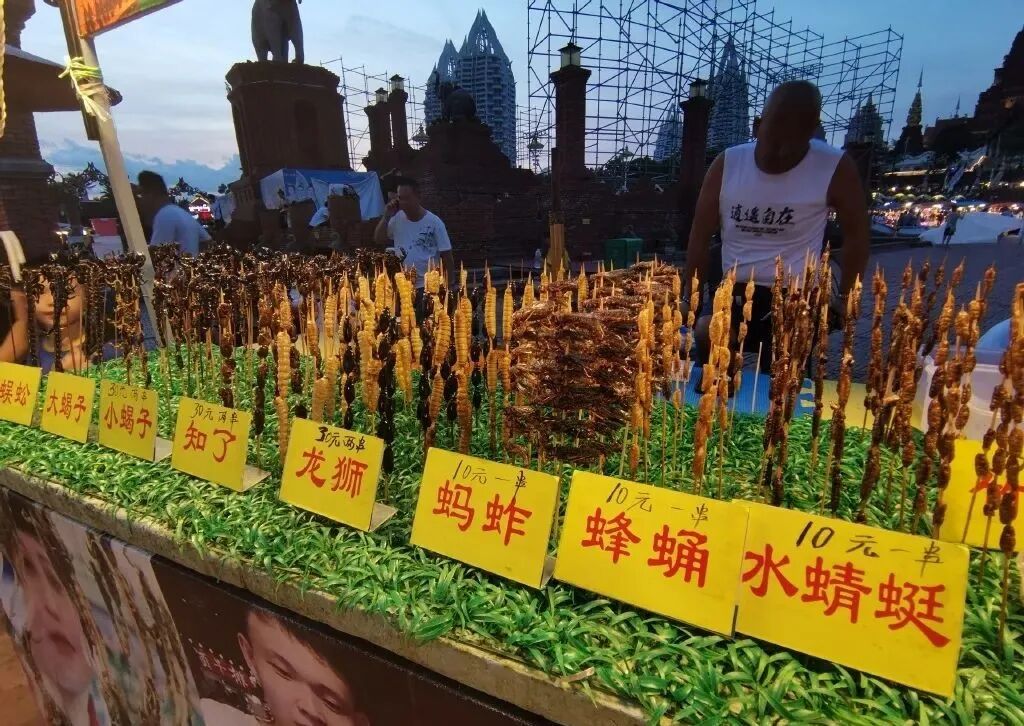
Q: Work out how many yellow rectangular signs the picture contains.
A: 9